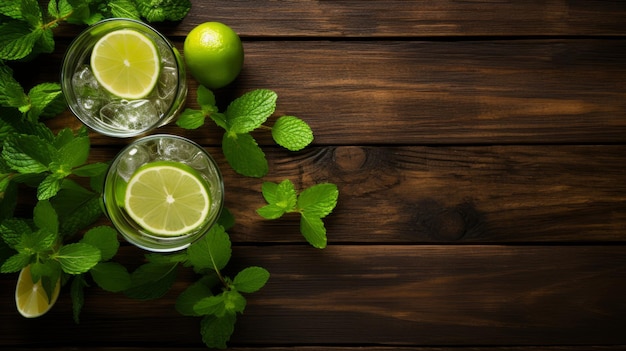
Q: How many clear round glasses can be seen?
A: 2